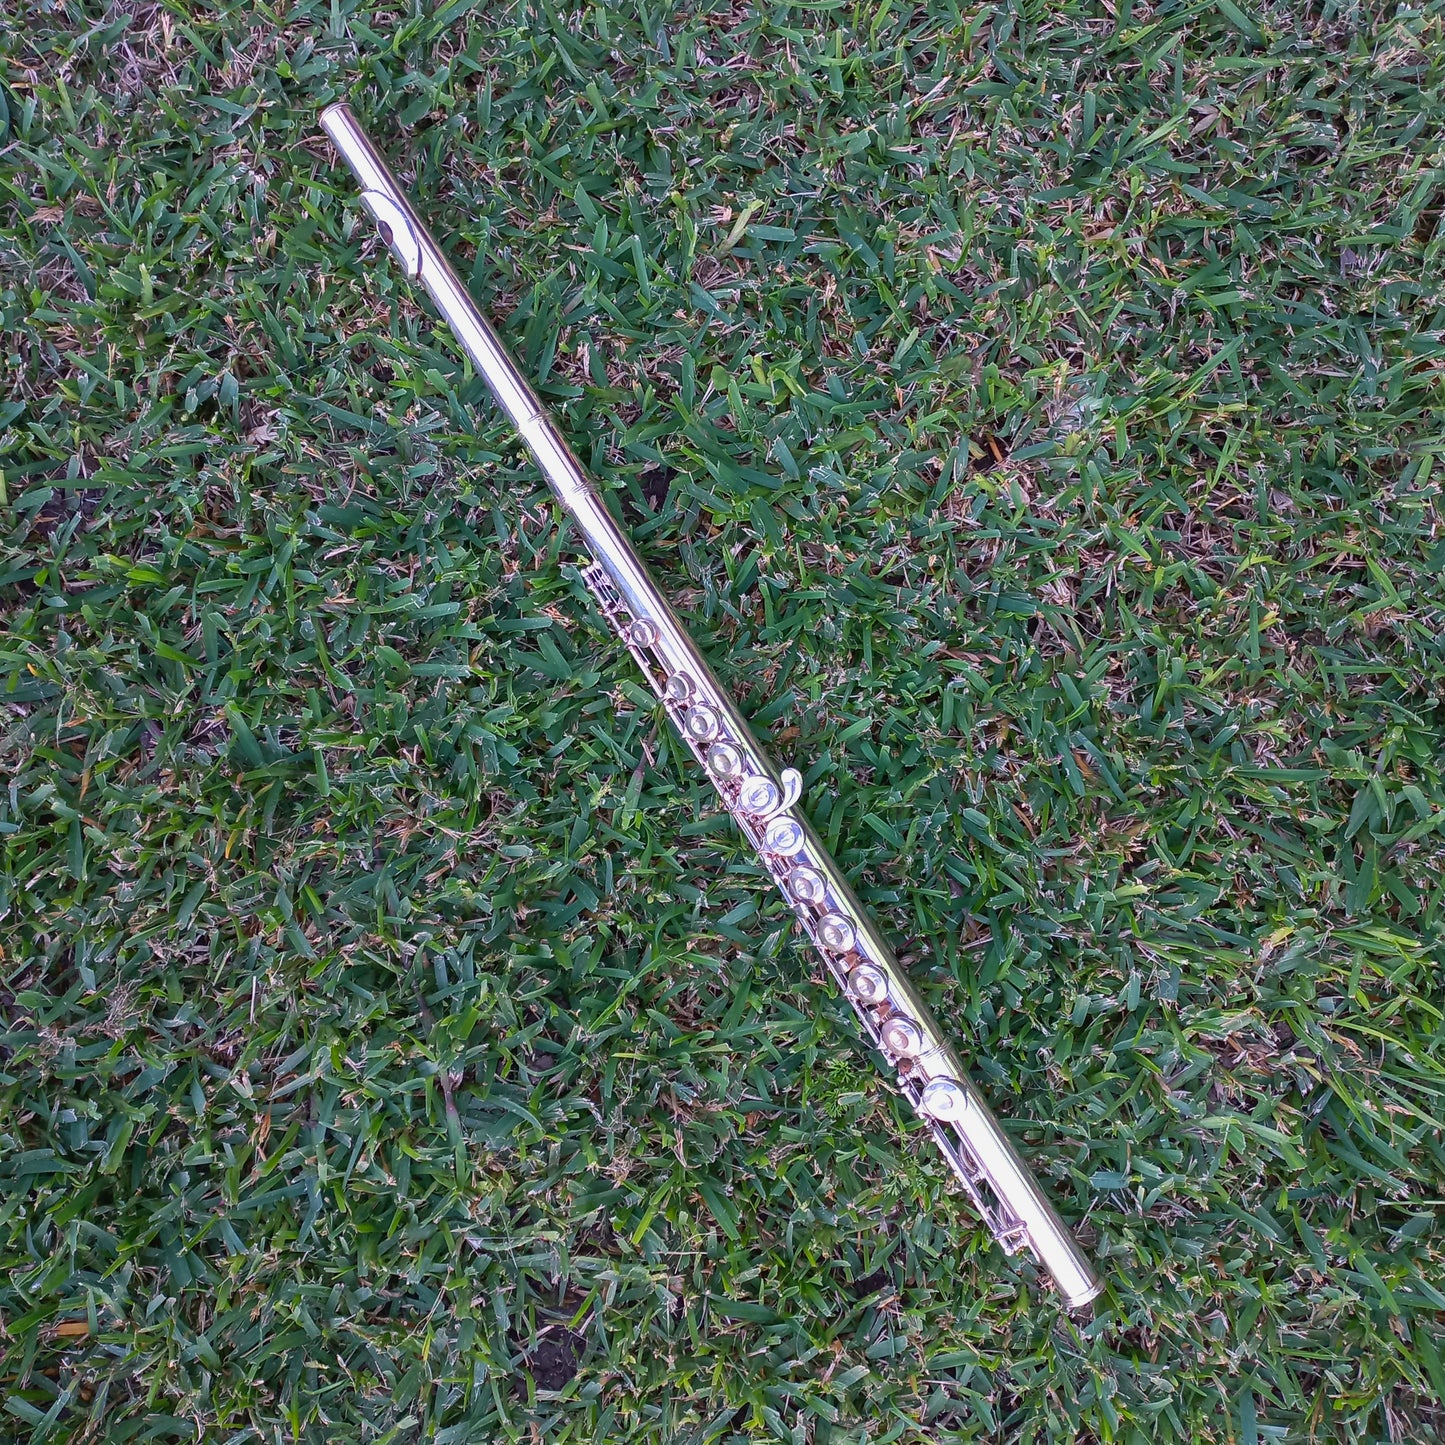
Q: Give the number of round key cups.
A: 11